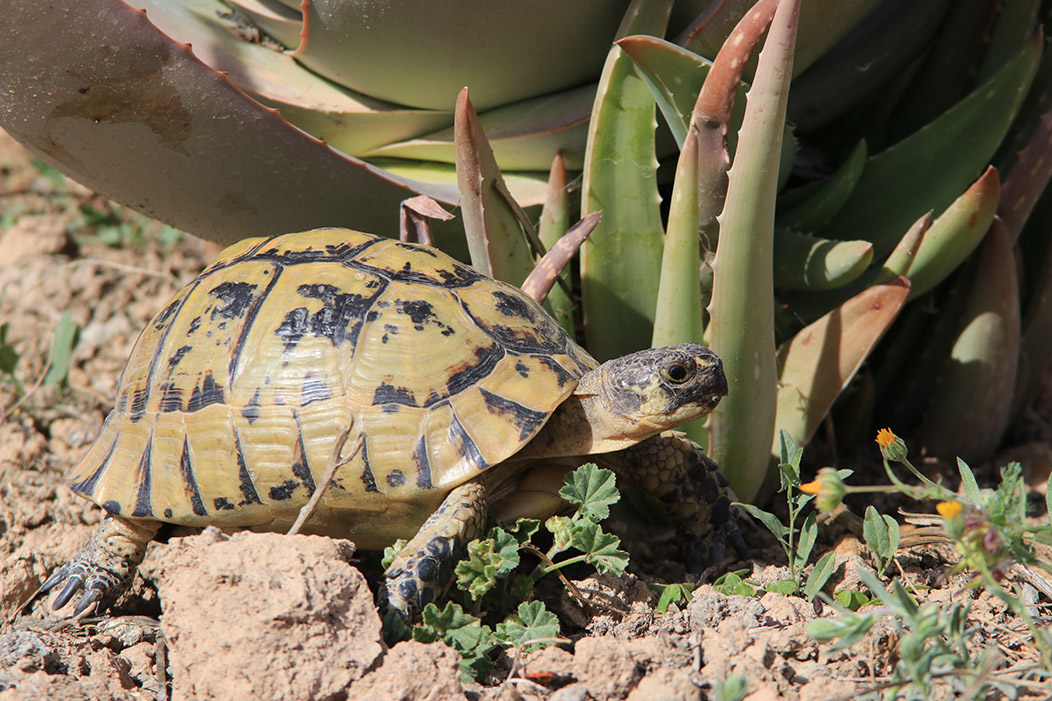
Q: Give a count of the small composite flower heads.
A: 3